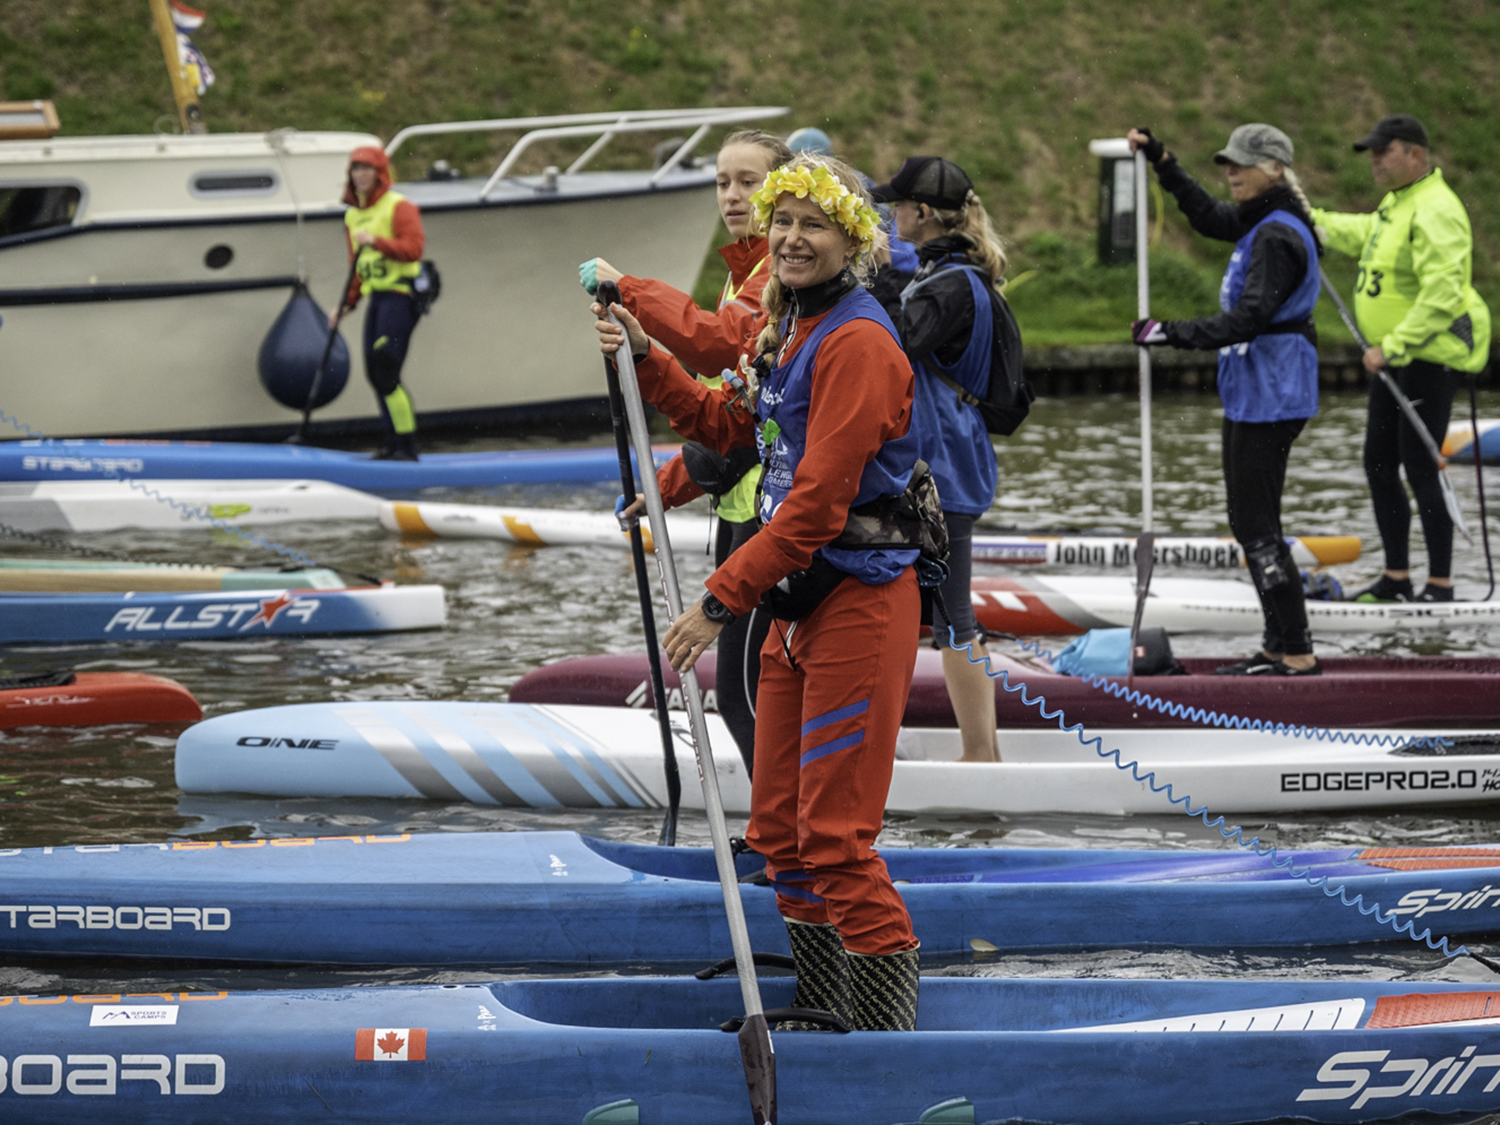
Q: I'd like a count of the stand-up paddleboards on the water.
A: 12